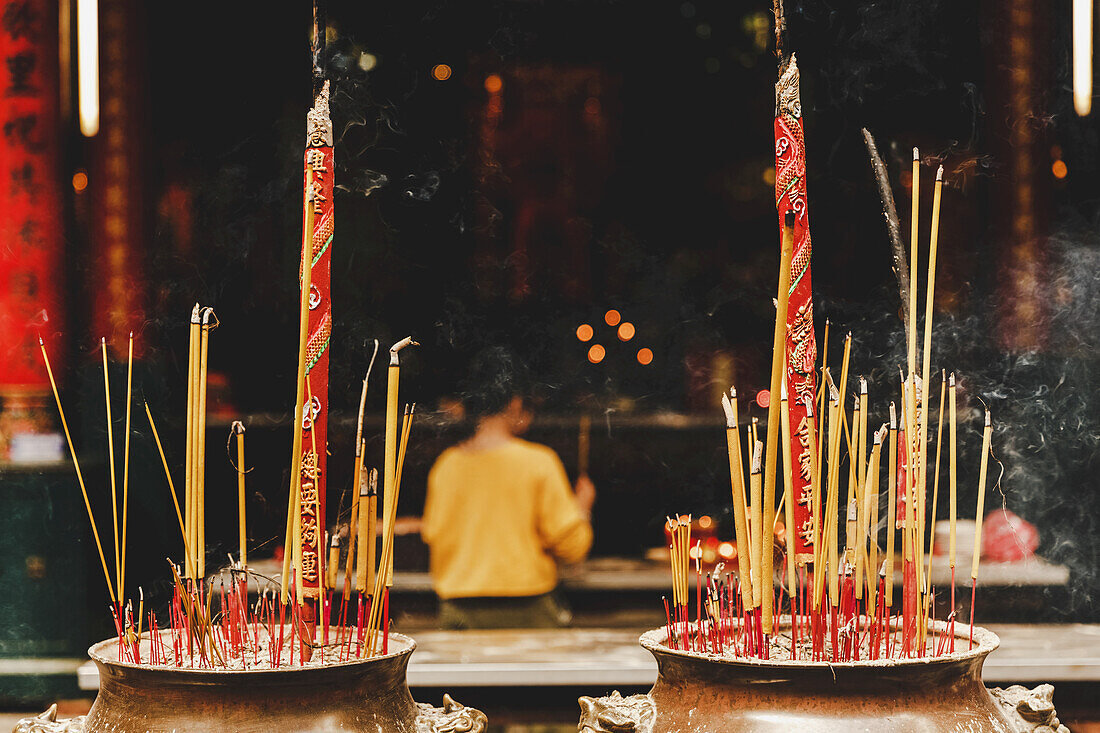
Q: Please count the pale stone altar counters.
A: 2